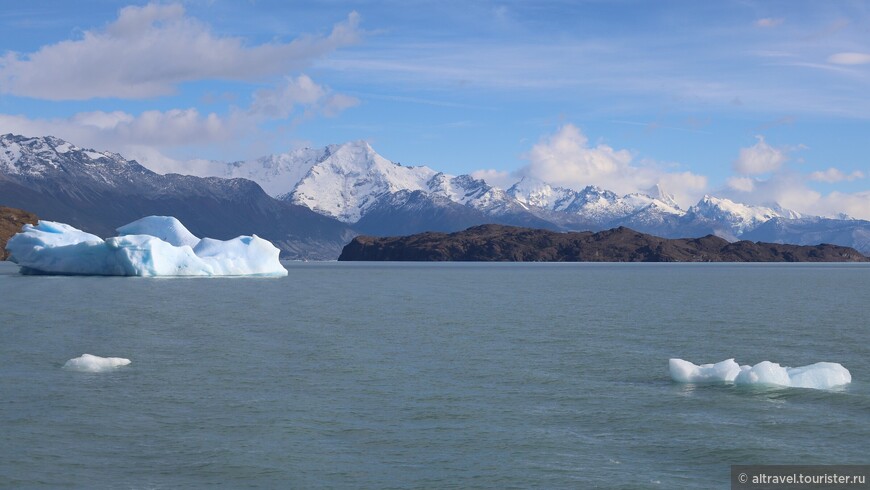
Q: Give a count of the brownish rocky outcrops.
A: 2